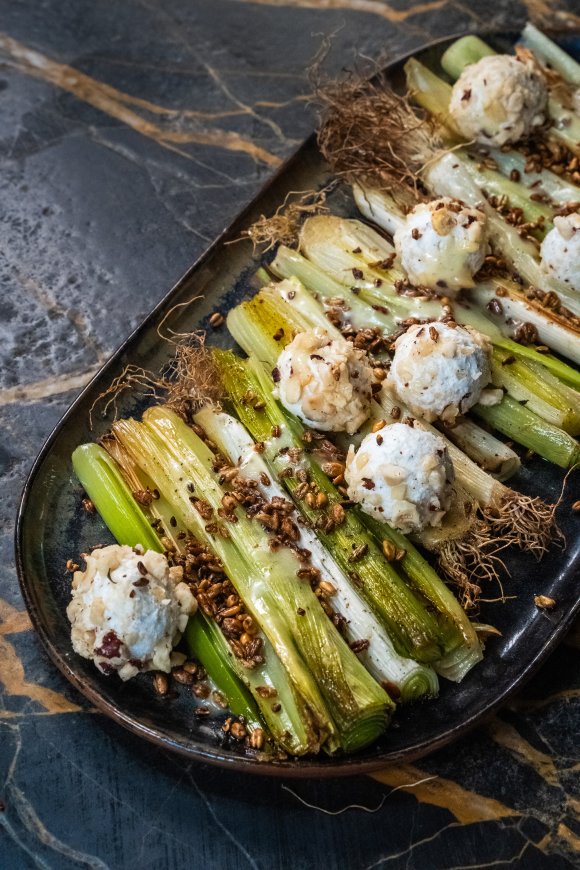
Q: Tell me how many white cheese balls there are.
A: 7